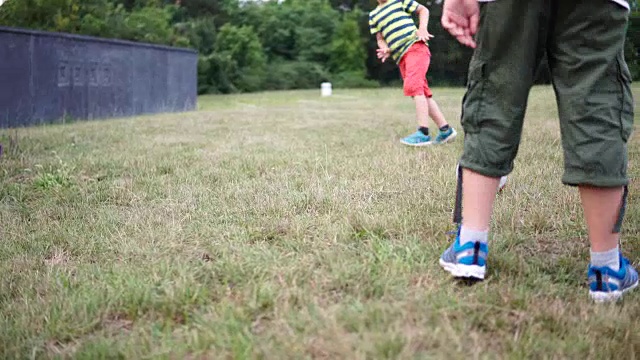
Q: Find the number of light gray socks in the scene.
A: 2